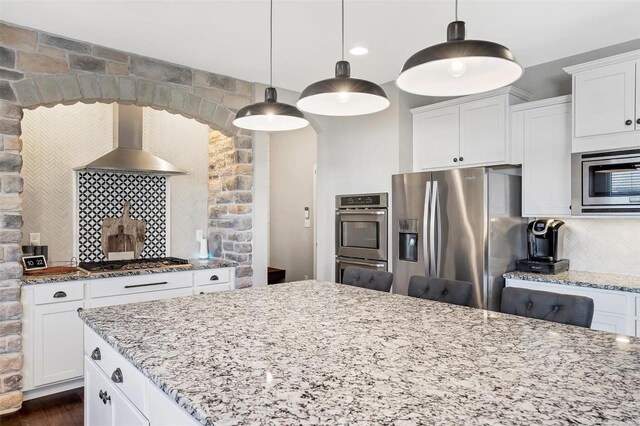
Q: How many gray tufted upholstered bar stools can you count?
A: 3